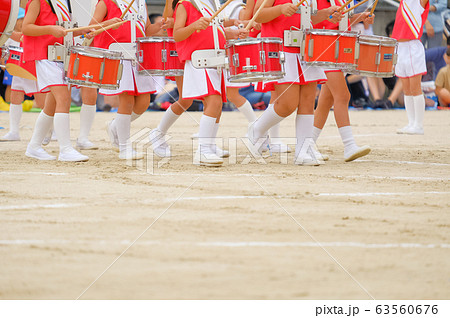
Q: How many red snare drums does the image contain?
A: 5